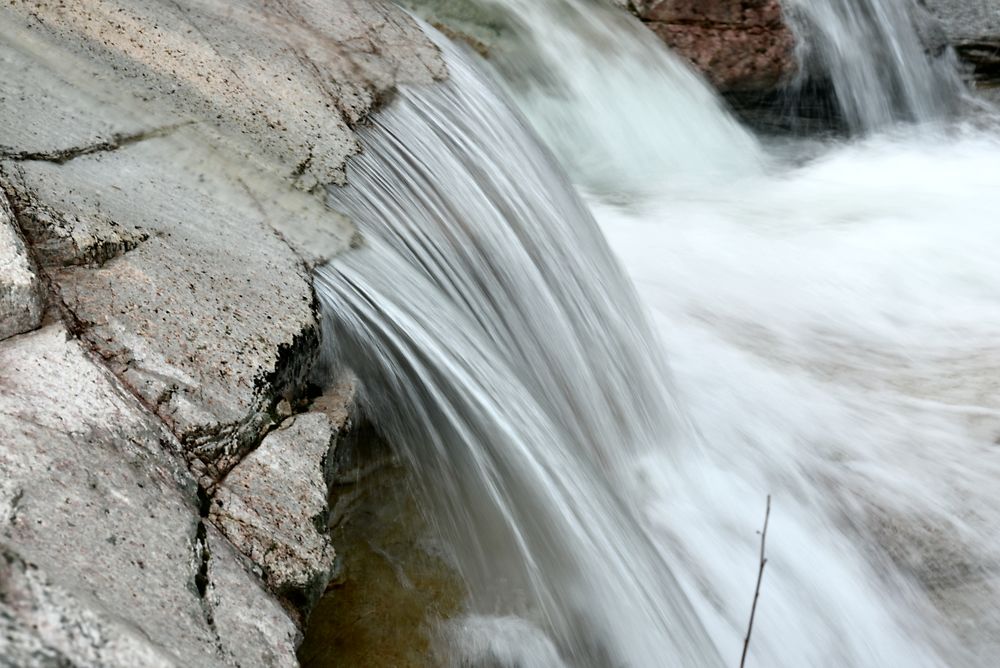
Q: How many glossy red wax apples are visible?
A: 0